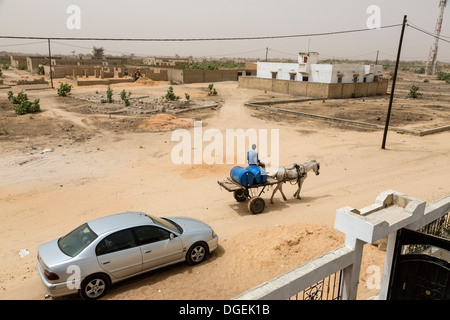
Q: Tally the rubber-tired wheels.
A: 4